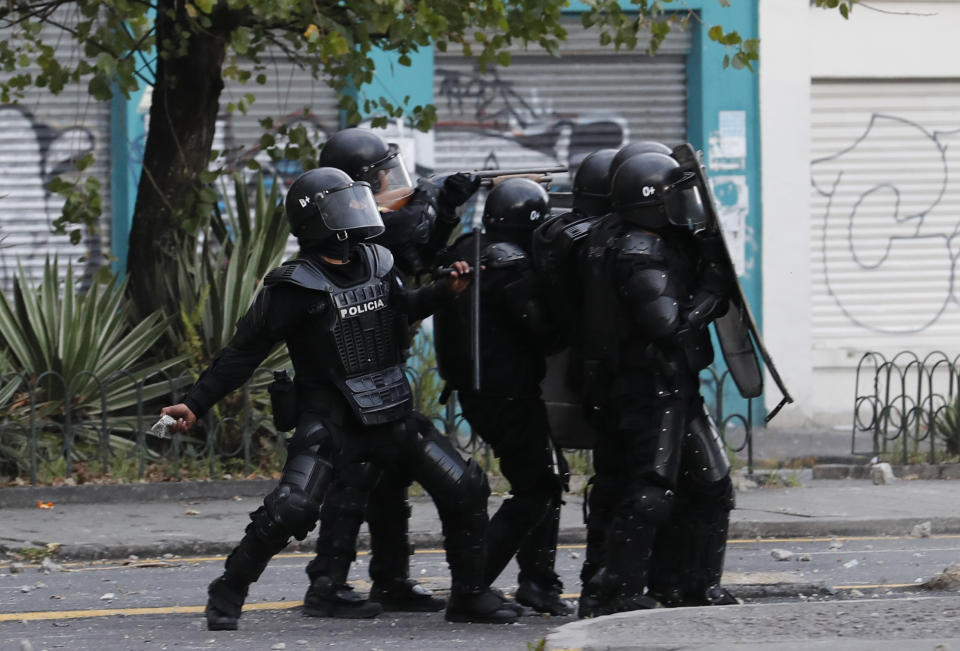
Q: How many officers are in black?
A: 6